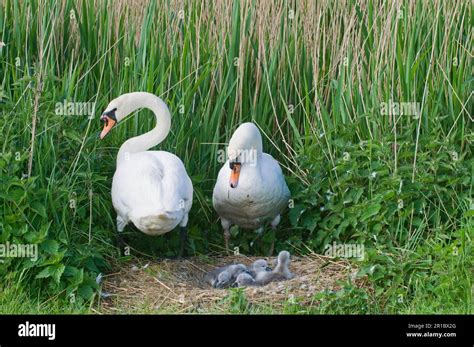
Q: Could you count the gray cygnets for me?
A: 5